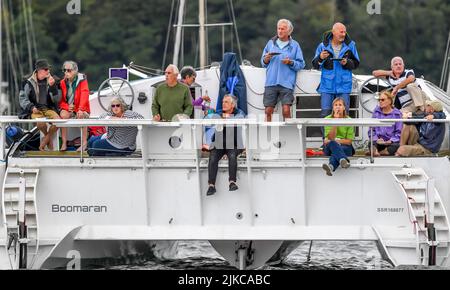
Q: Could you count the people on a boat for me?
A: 12